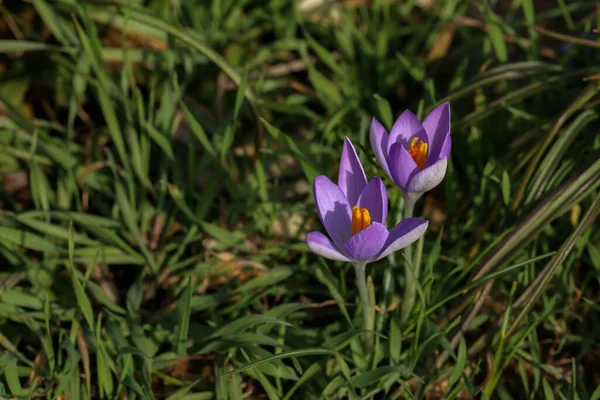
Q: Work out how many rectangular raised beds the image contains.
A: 0